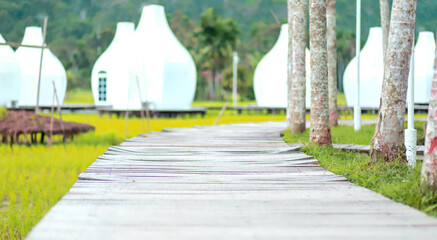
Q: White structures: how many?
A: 7